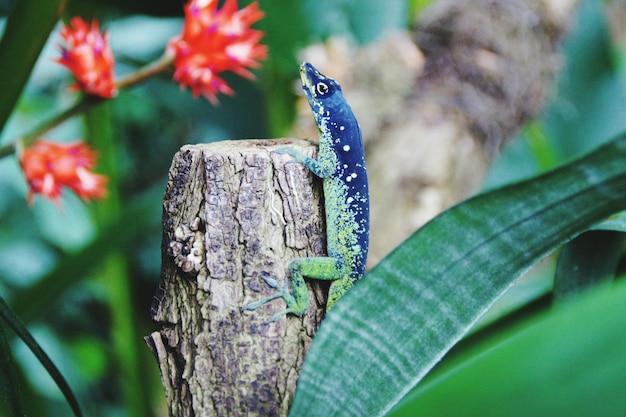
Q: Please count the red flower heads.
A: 3